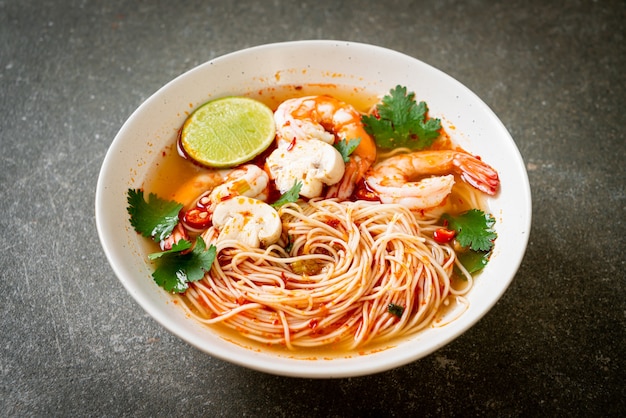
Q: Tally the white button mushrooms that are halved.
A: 2